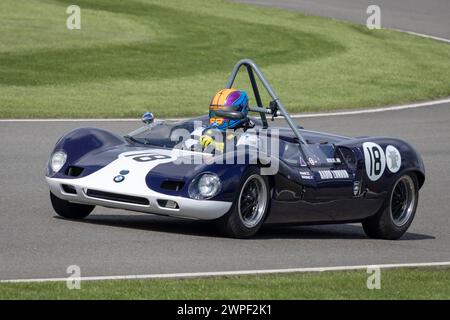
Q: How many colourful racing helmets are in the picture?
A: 1